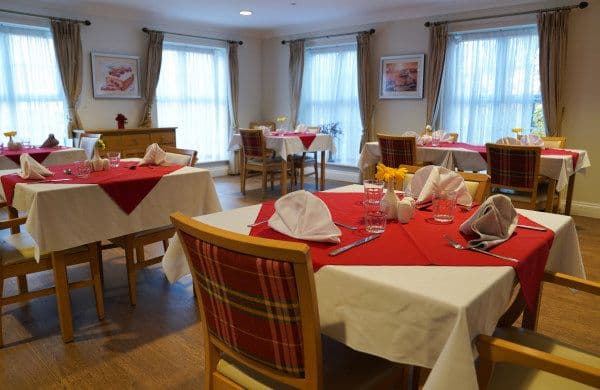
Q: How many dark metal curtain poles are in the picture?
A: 4